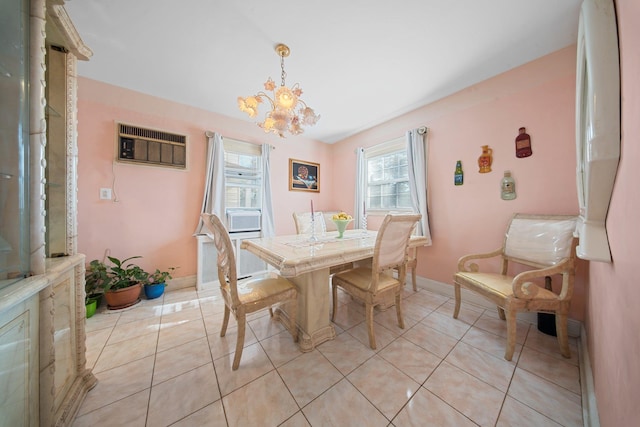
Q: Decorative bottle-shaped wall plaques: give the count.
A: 4